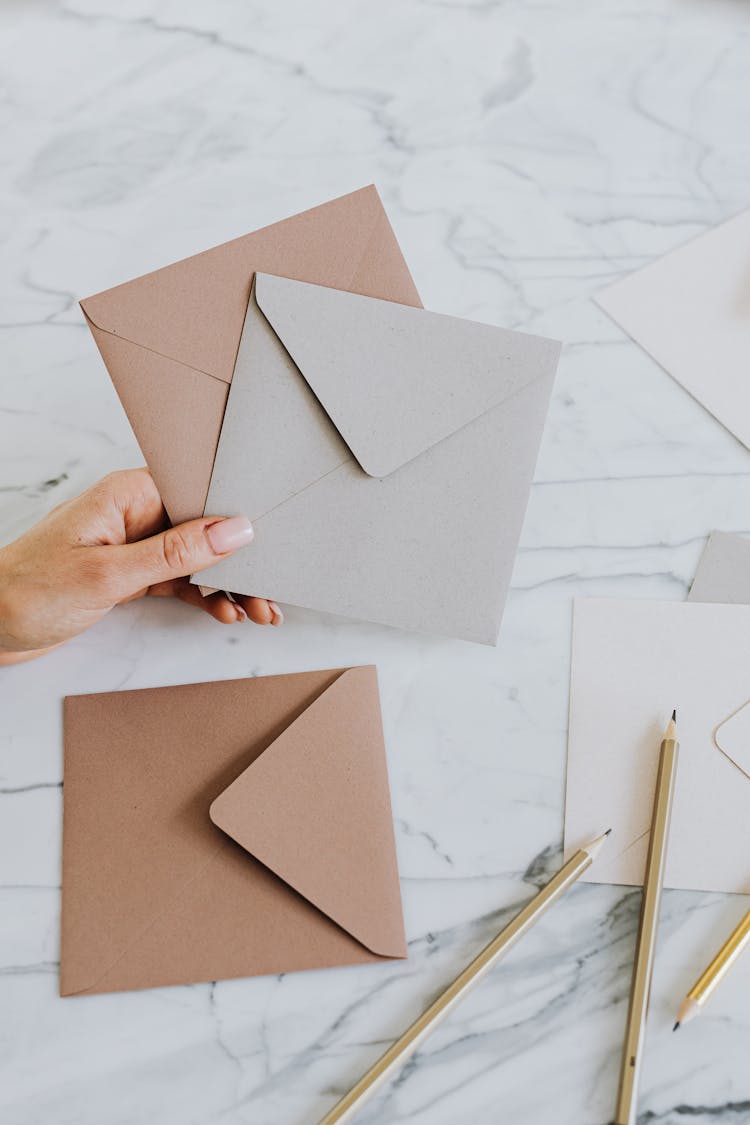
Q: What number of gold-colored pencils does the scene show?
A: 3